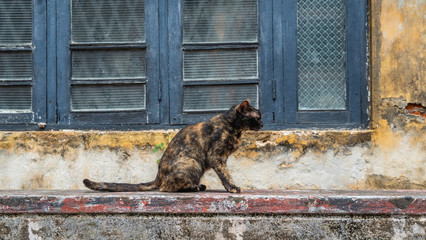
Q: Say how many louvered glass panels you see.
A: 9